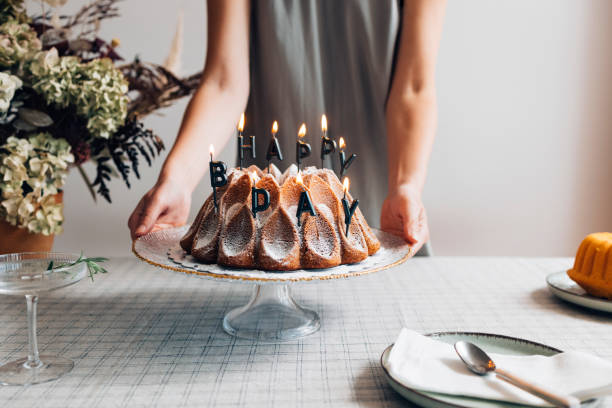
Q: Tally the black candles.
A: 9